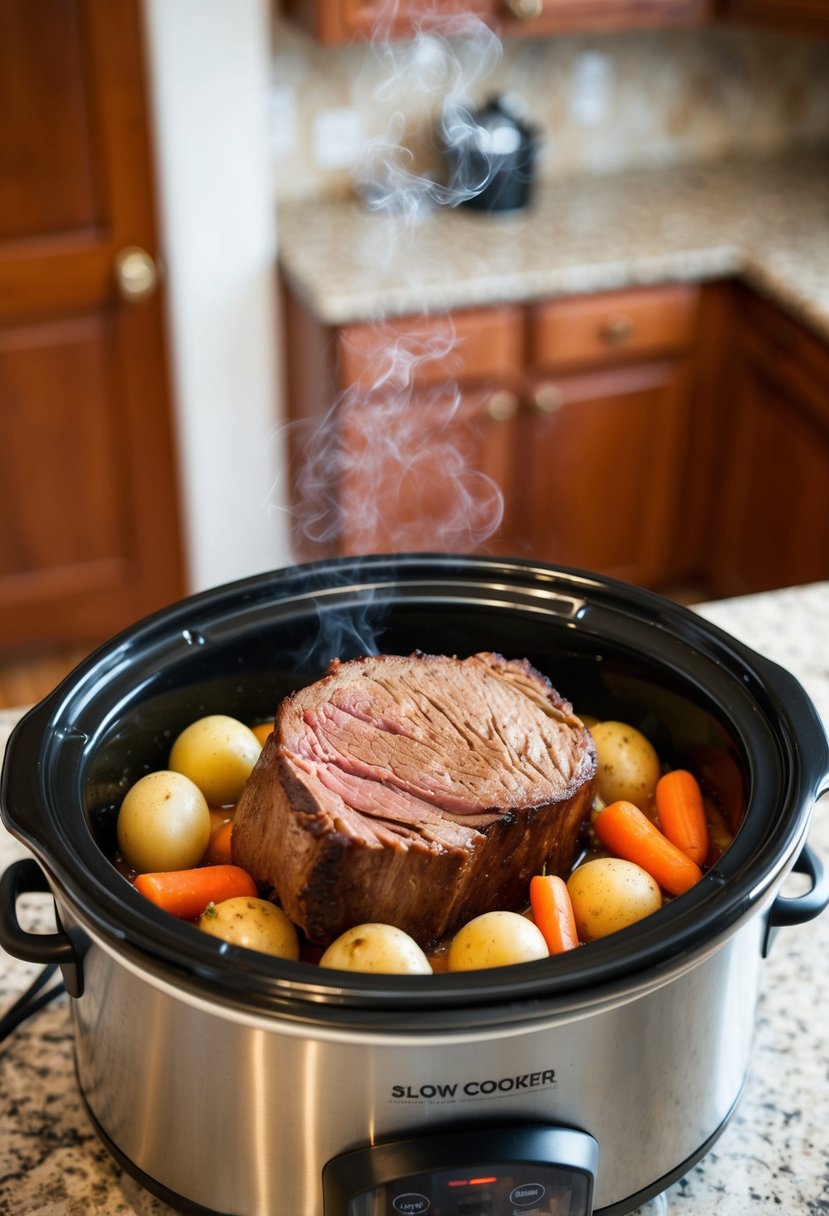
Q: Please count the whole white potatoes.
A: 7